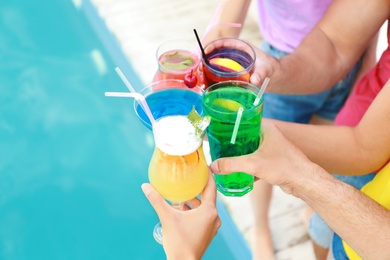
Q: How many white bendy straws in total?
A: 4